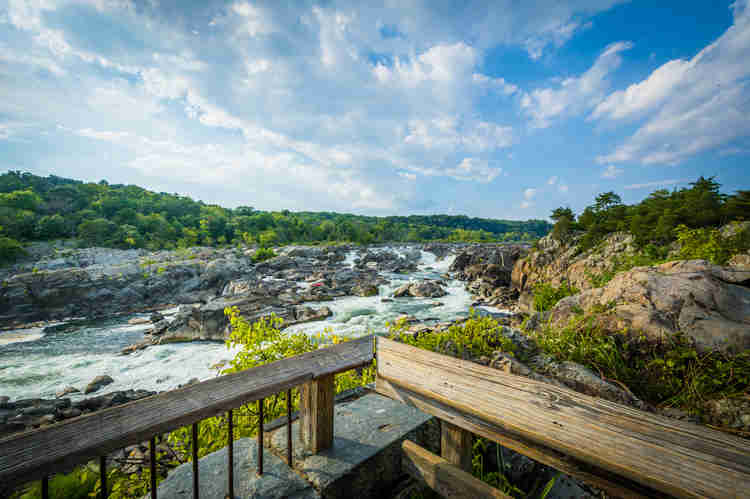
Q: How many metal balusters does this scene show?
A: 7